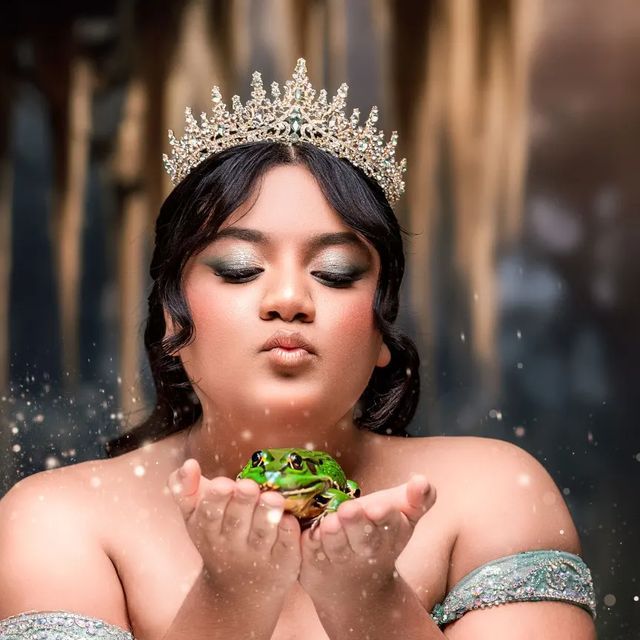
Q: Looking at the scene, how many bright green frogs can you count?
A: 1